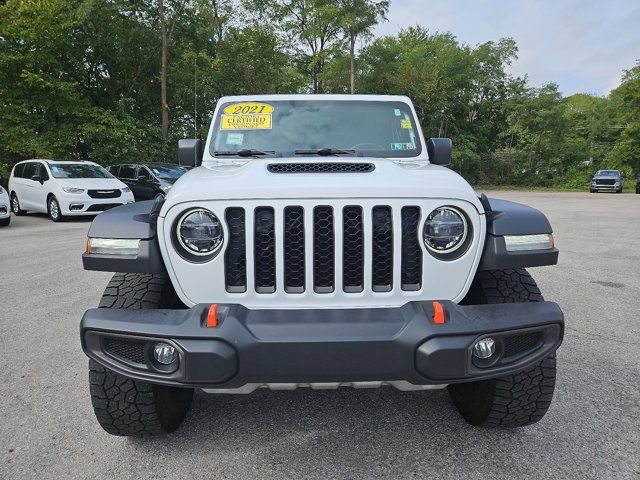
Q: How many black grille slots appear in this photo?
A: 7